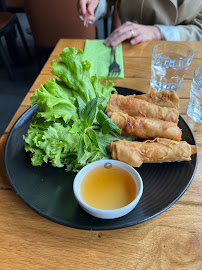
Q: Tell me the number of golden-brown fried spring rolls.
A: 4